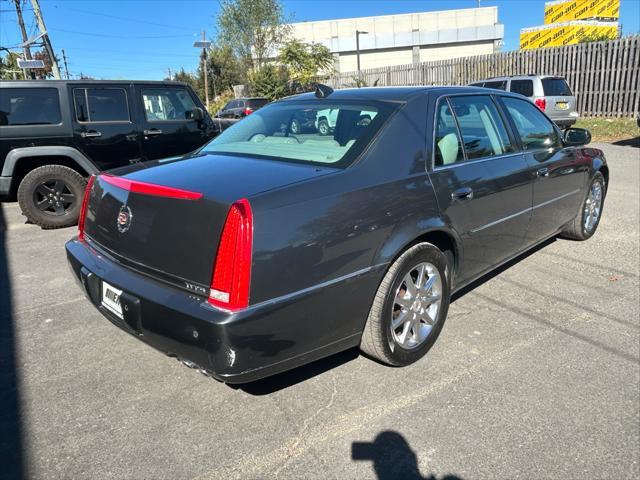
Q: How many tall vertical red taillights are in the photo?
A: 2